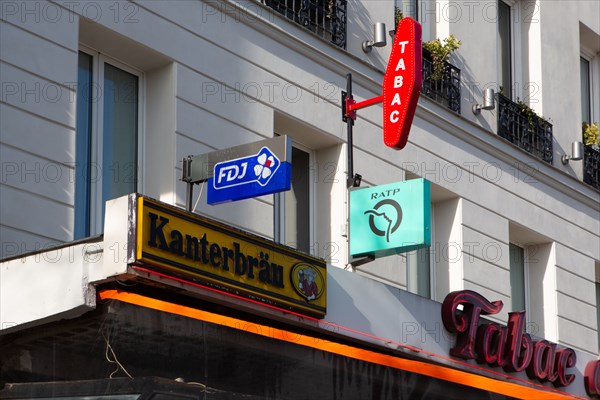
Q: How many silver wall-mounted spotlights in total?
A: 3